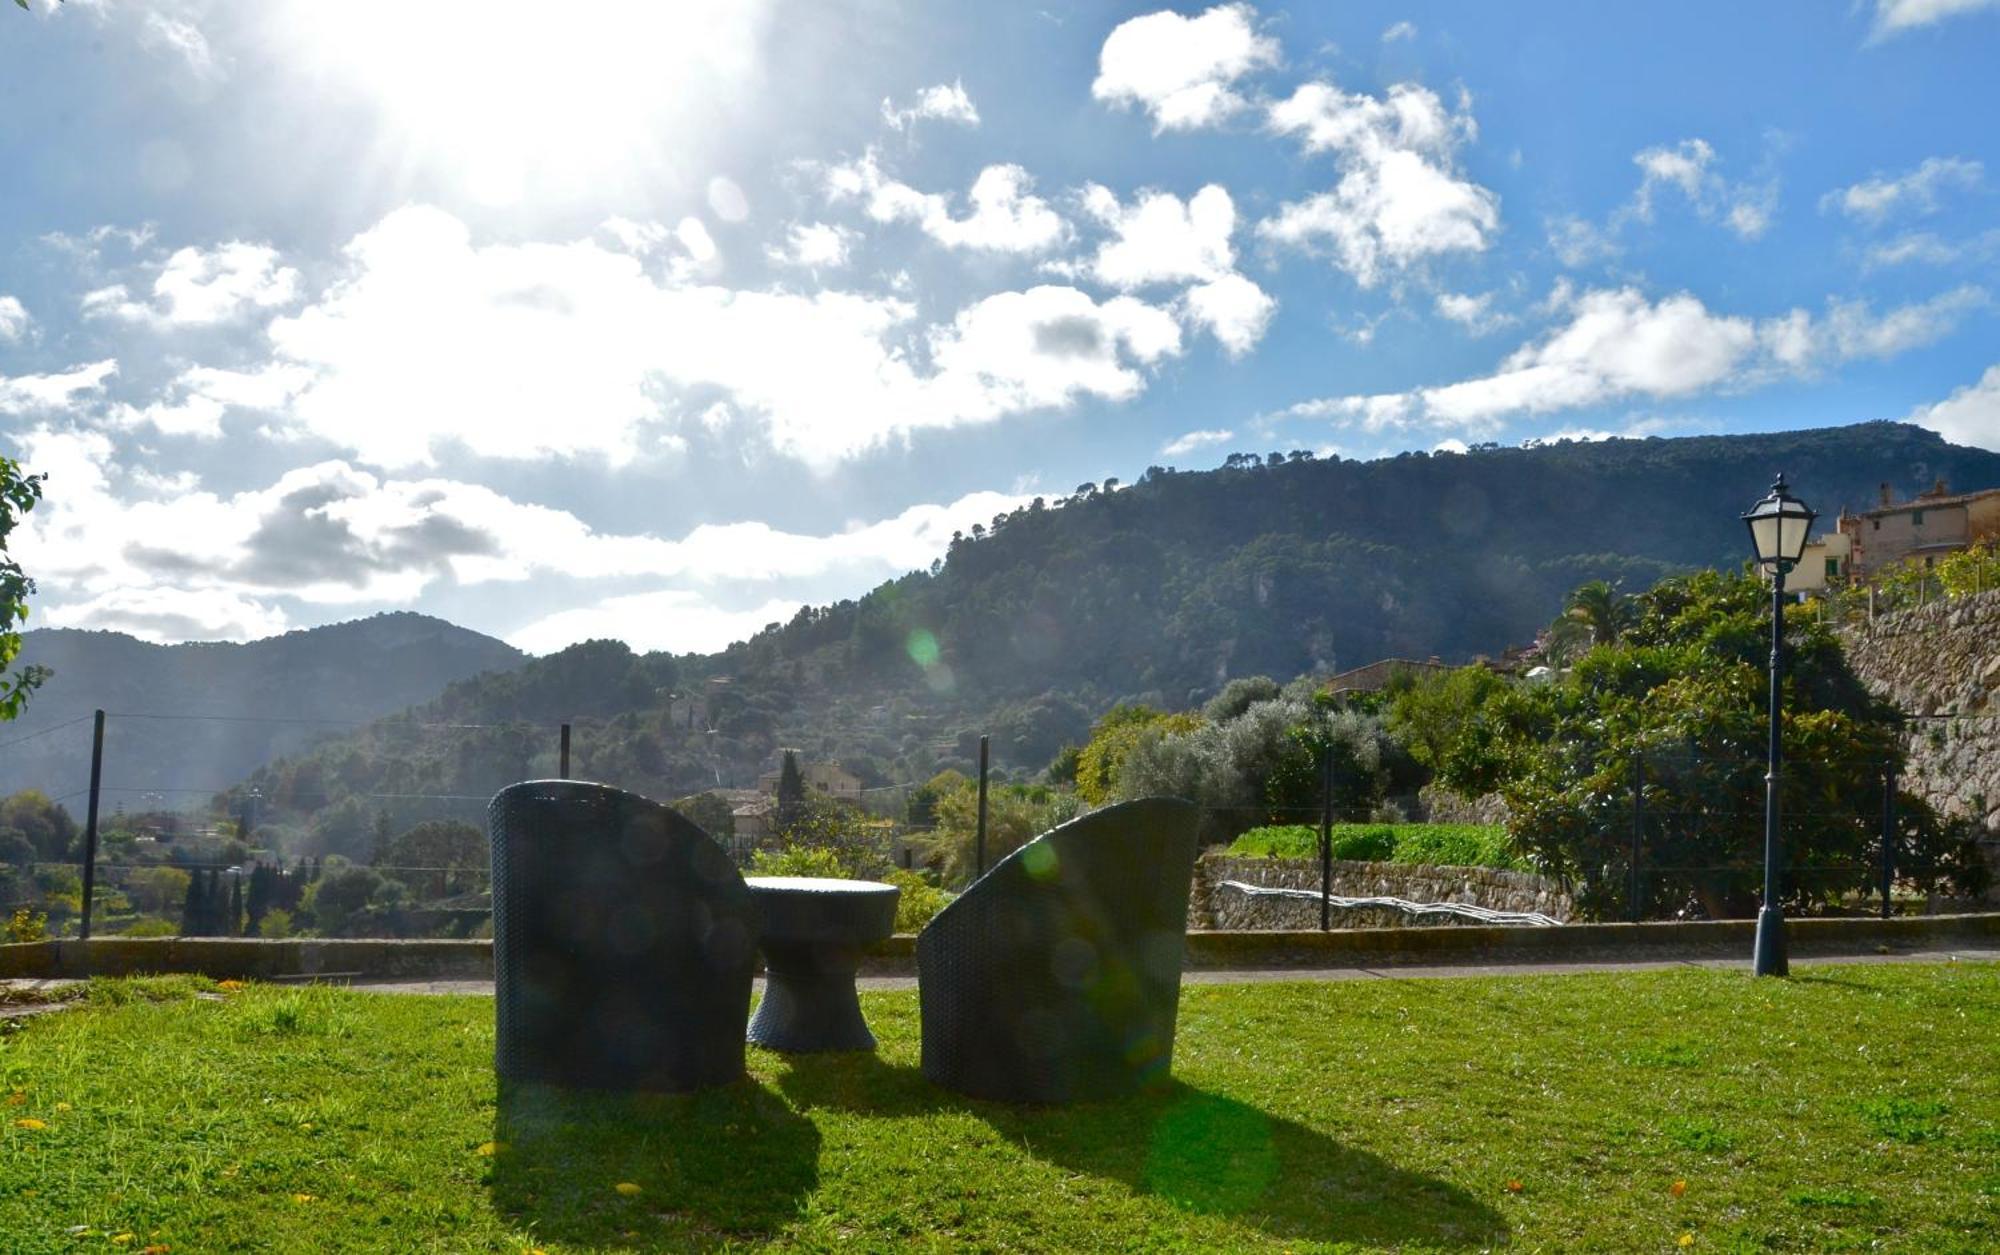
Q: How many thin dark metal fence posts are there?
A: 6